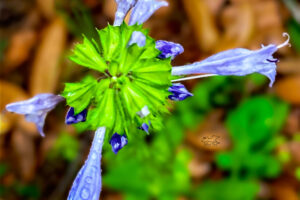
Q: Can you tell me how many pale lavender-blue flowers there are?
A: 5